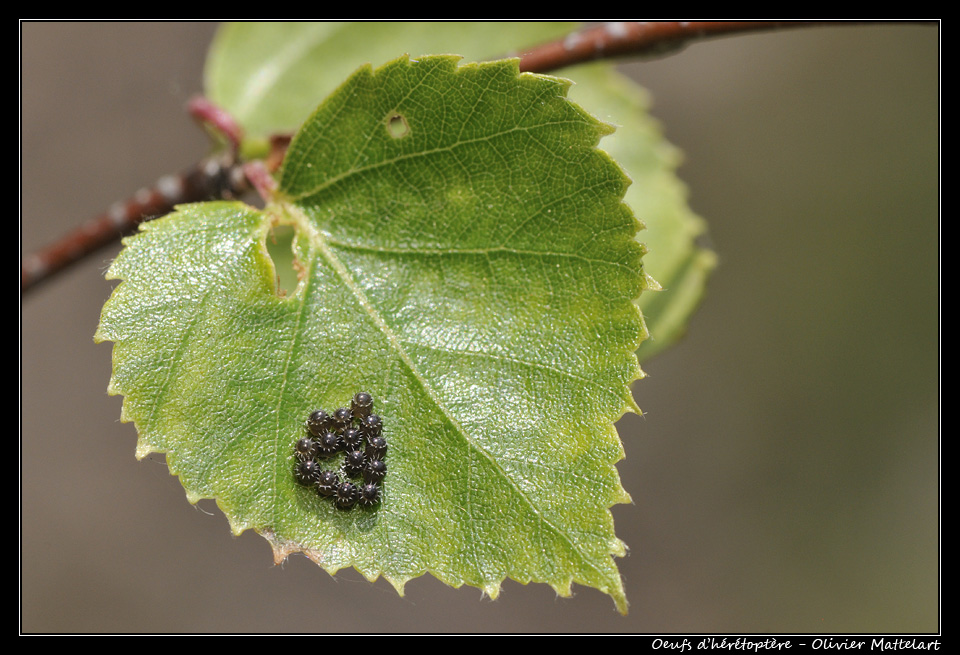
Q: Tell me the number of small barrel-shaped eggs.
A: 14